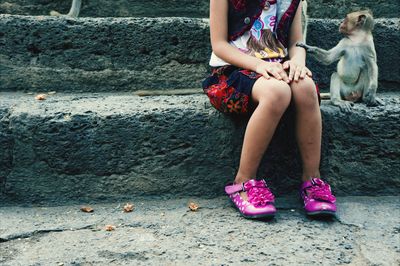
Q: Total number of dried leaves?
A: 5